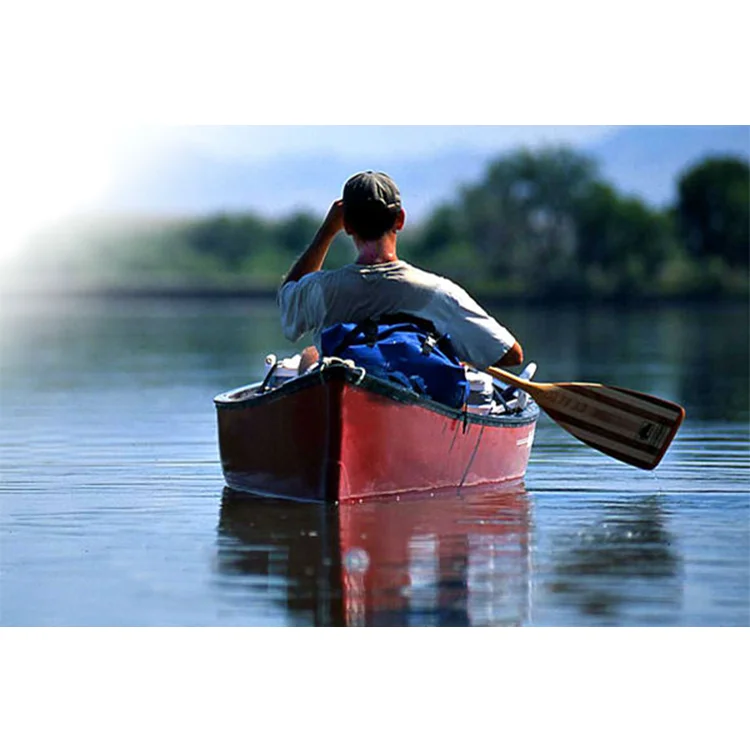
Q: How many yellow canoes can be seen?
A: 0